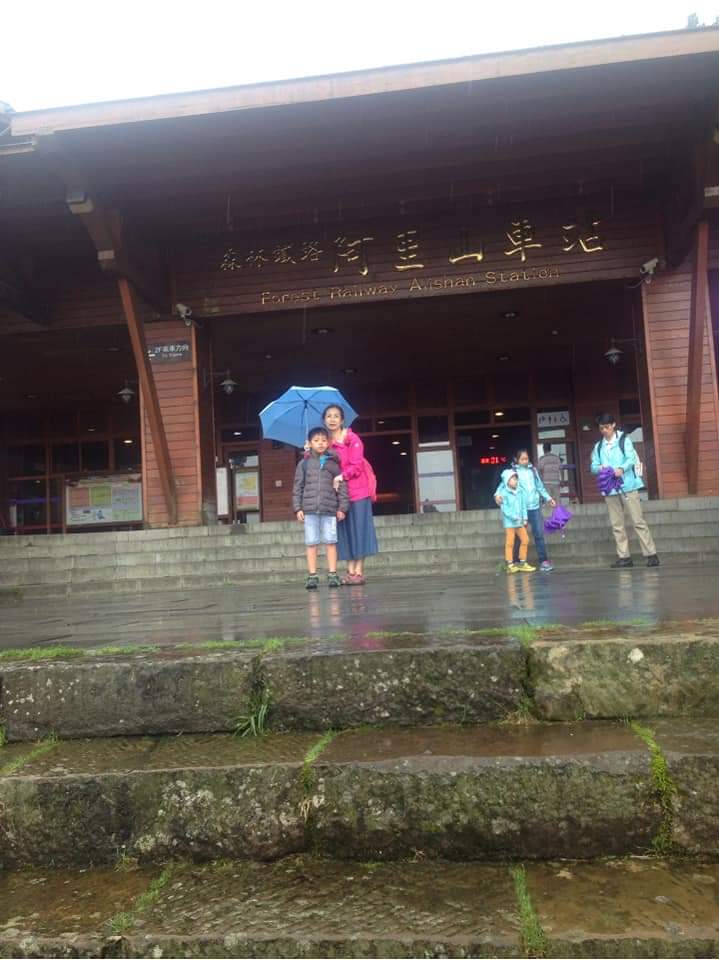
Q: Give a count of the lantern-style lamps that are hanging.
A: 3